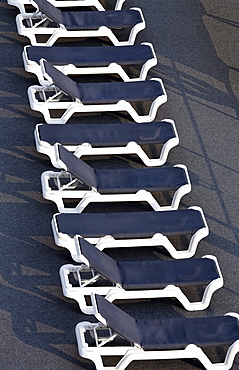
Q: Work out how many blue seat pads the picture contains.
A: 8